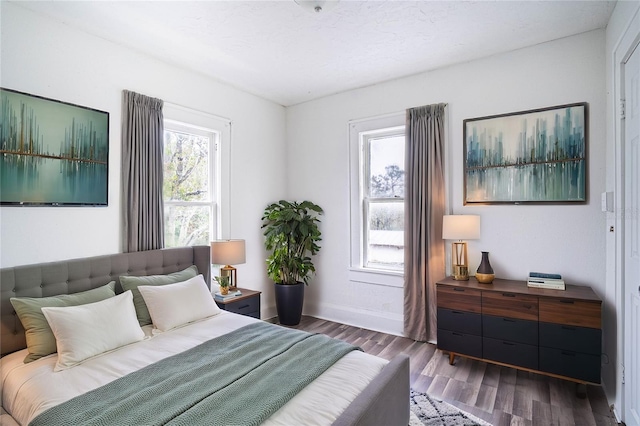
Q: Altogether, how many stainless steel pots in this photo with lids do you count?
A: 0